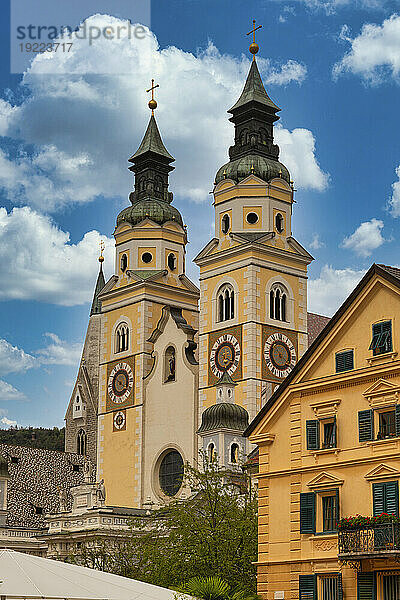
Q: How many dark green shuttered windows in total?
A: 8